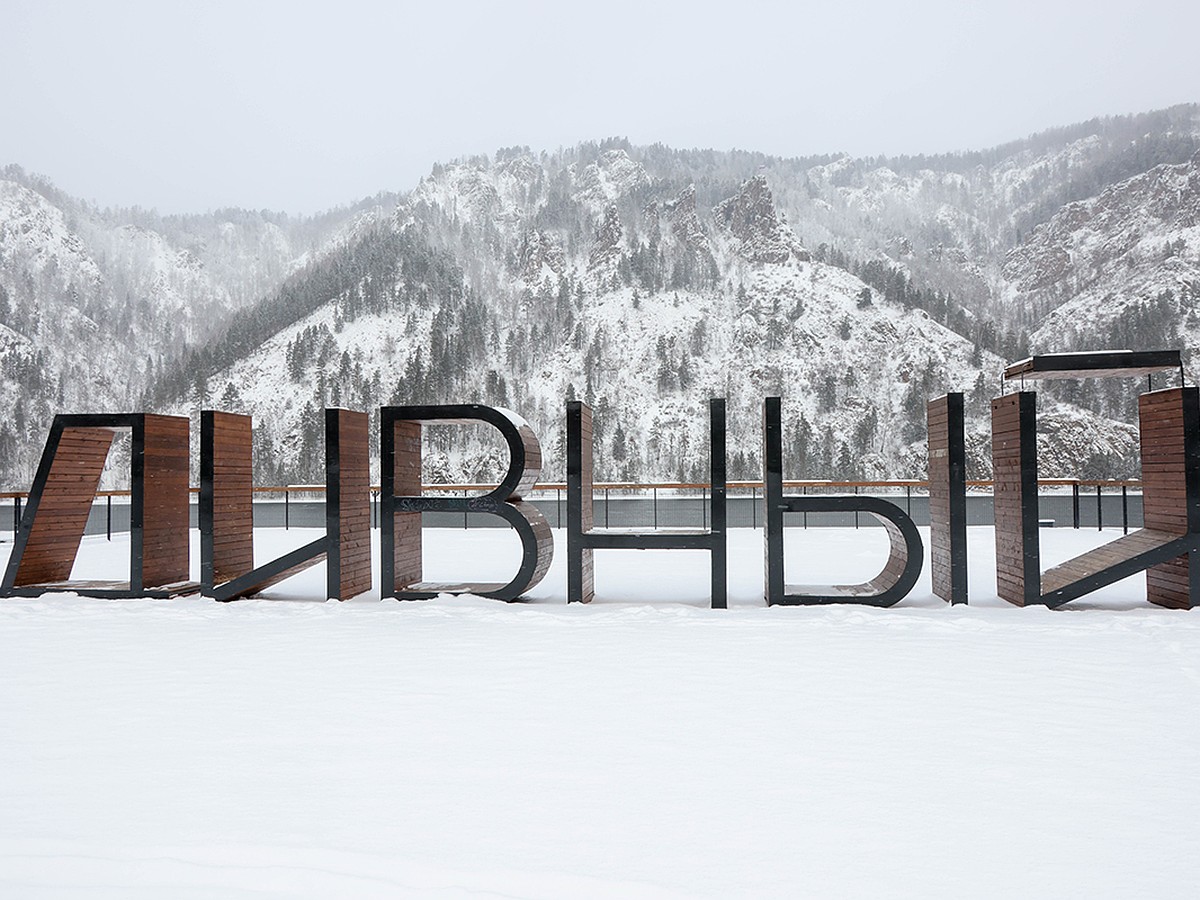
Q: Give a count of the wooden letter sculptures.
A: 6